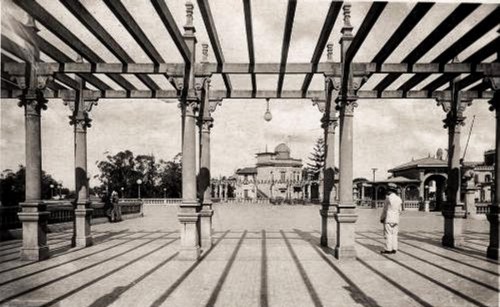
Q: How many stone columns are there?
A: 8